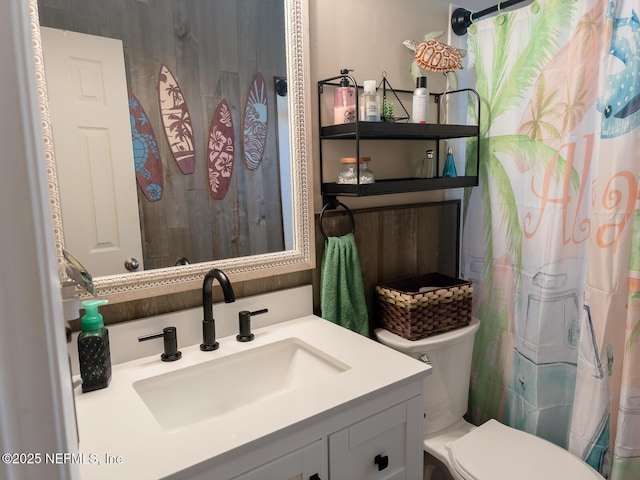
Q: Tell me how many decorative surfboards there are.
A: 4